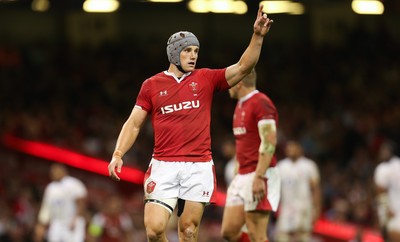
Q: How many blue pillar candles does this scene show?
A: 0